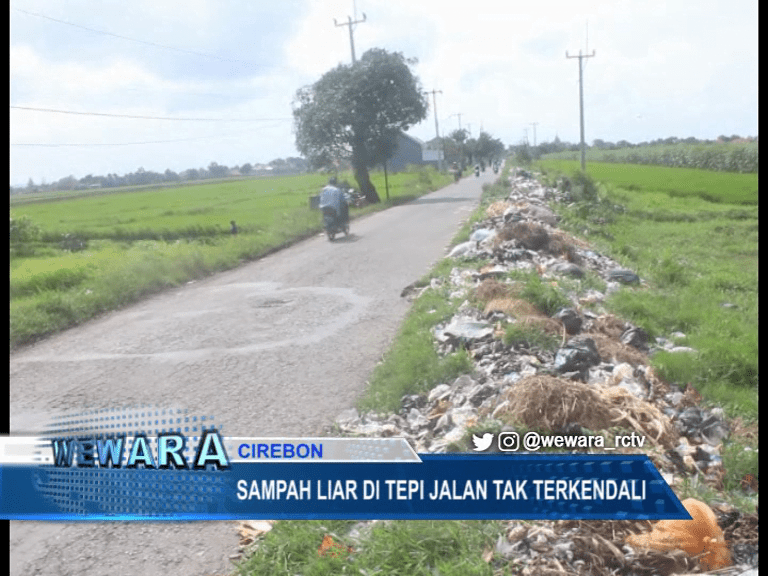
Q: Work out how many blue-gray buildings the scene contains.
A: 1